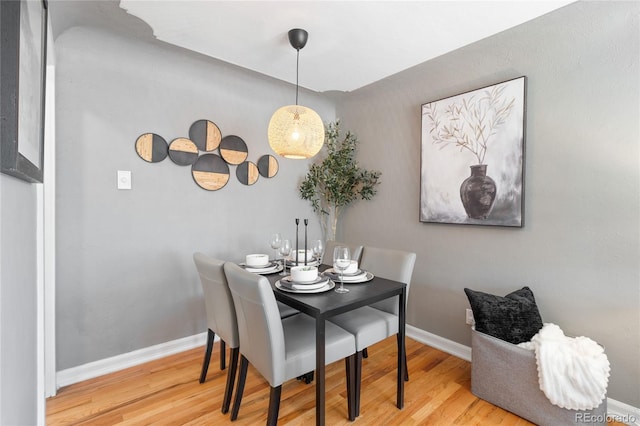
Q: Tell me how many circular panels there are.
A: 7